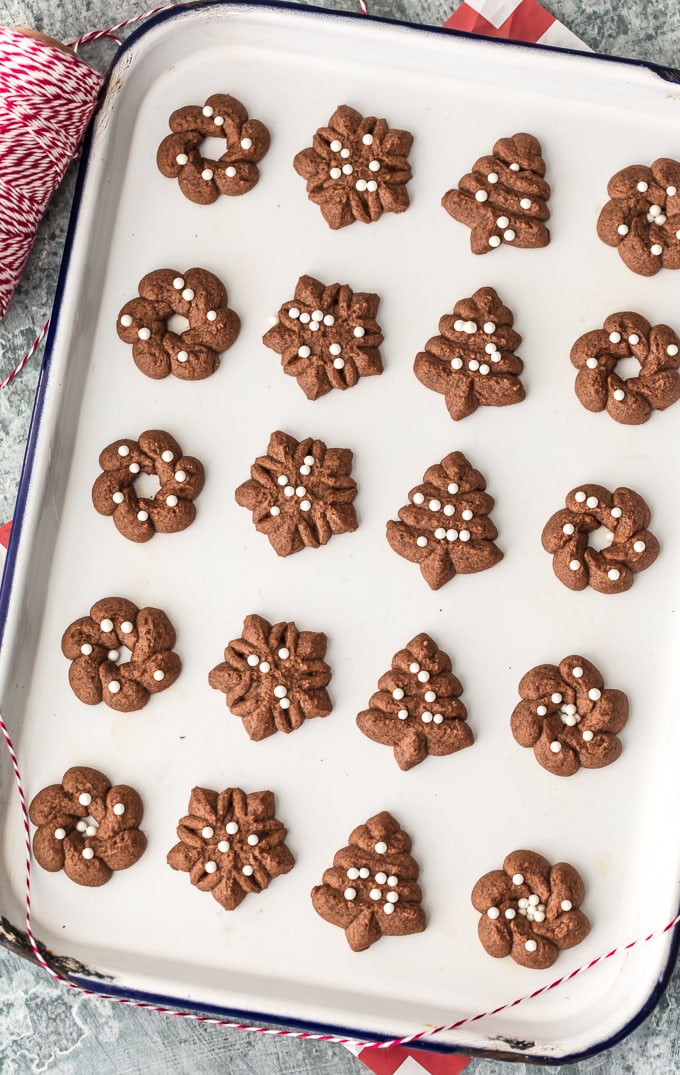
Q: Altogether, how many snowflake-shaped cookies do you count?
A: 5